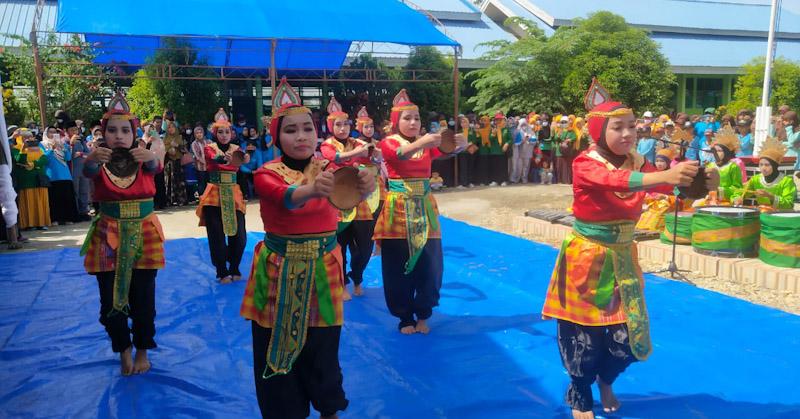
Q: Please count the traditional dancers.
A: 7